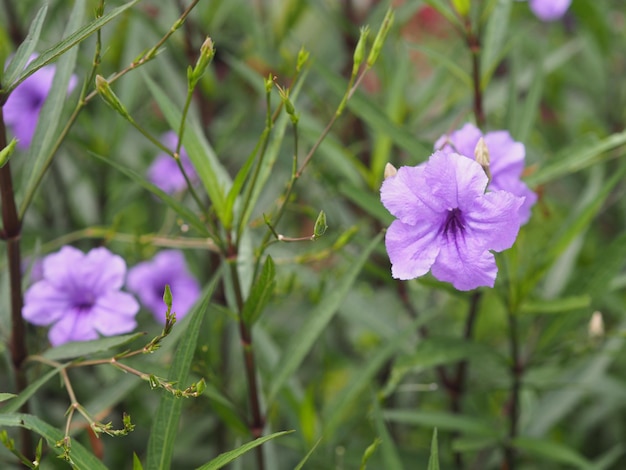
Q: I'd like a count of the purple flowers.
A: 7